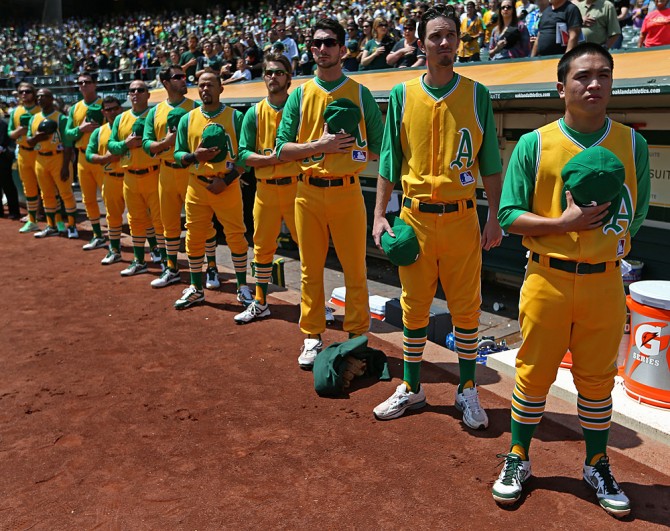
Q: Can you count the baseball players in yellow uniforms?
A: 11